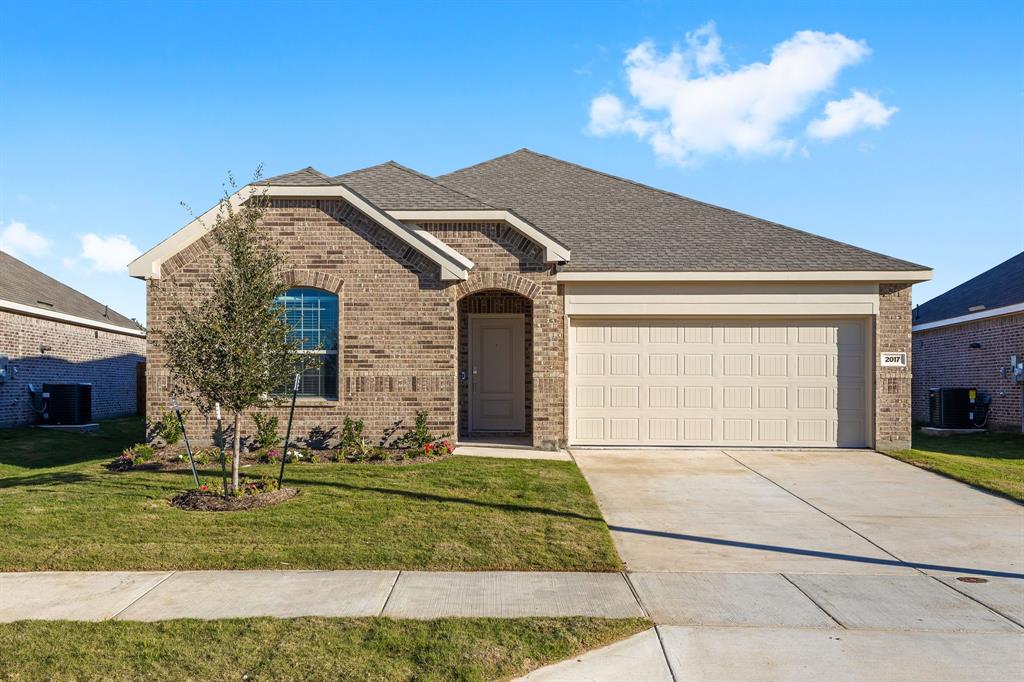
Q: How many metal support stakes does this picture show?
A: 3